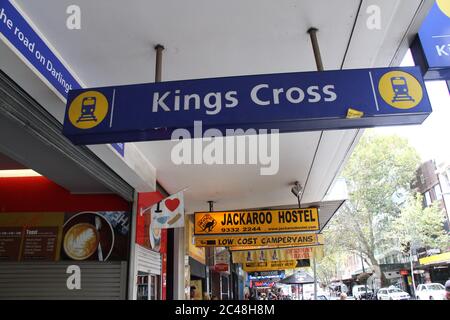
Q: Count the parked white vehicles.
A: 3